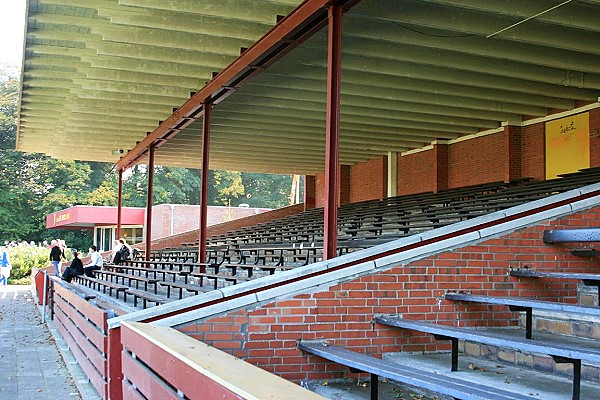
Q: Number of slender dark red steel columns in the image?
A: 4